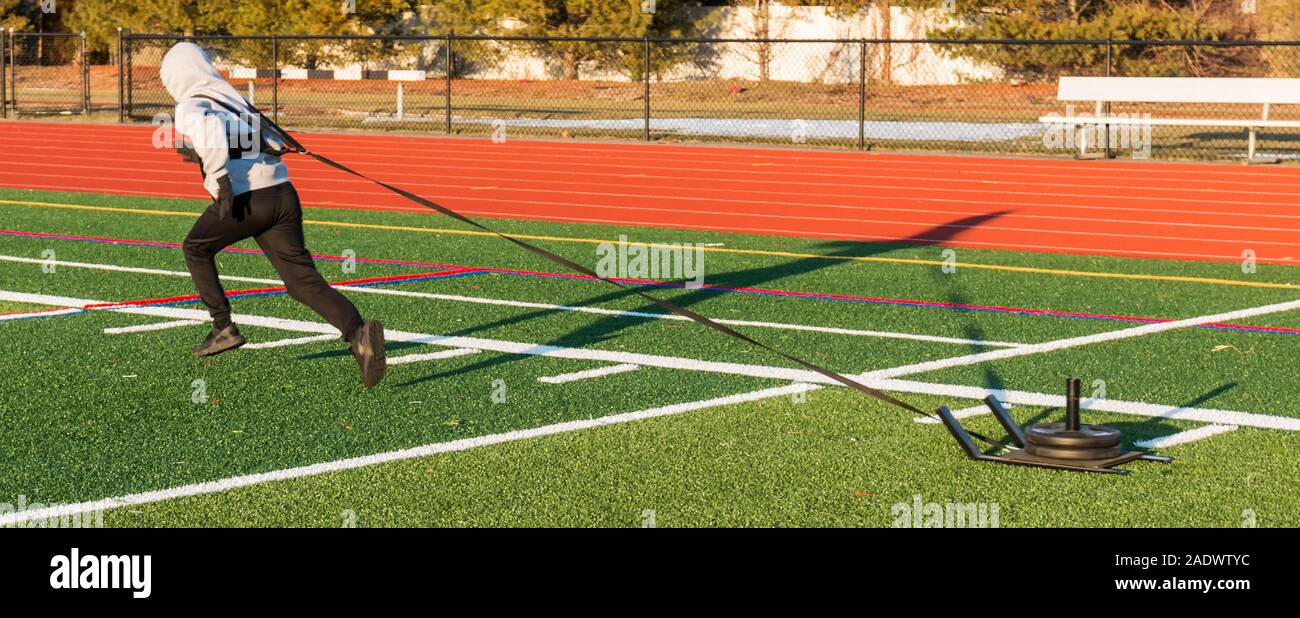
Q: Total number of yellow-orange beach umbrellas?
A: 0